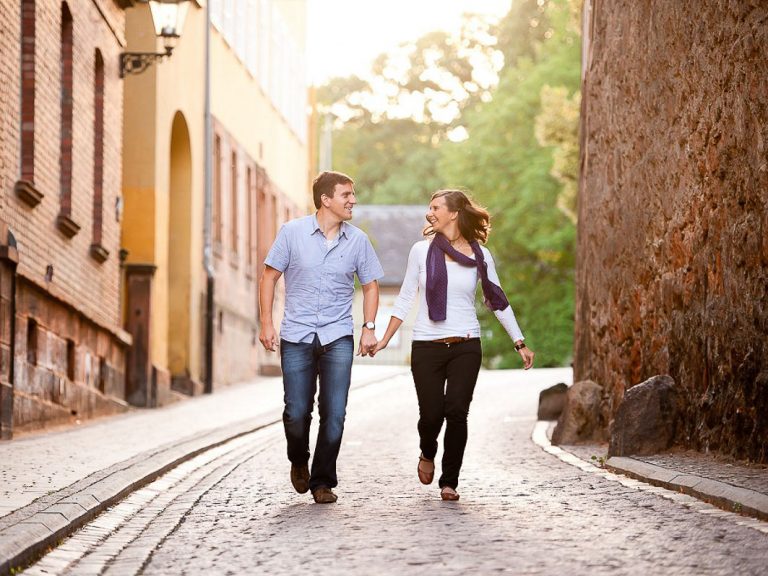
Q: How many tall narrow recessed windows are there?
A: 3